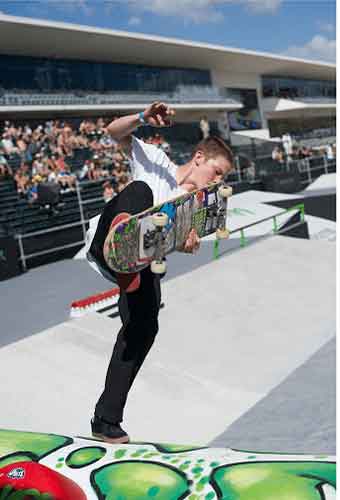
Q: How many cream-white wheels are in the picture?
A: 4